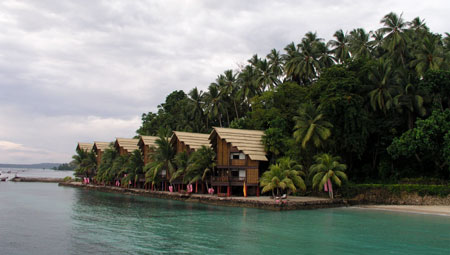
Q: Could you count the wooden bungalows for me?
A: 6